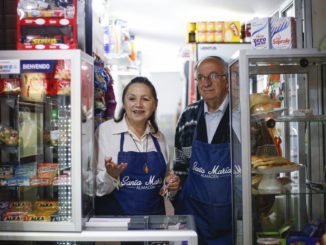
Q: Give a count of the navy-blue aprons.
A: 2